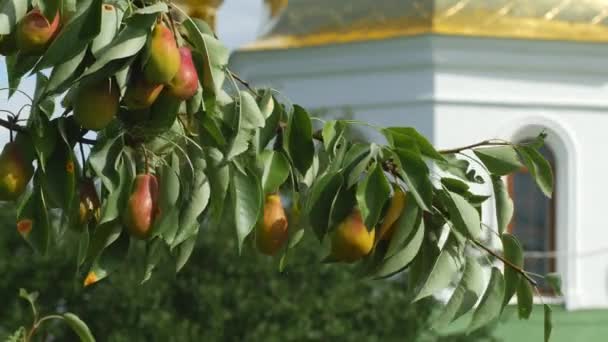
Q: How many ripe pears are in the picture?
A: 11